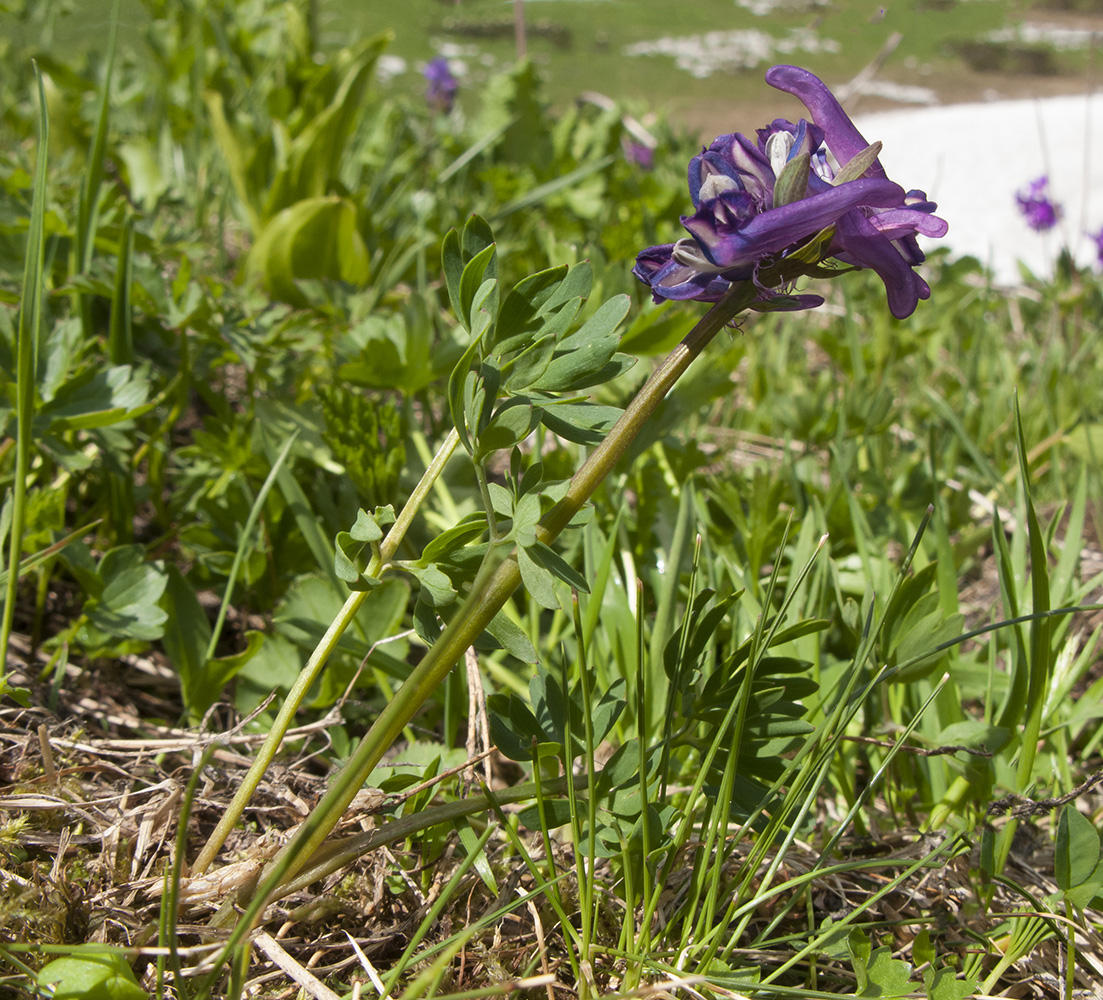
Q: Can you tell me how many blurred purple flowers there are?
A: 4